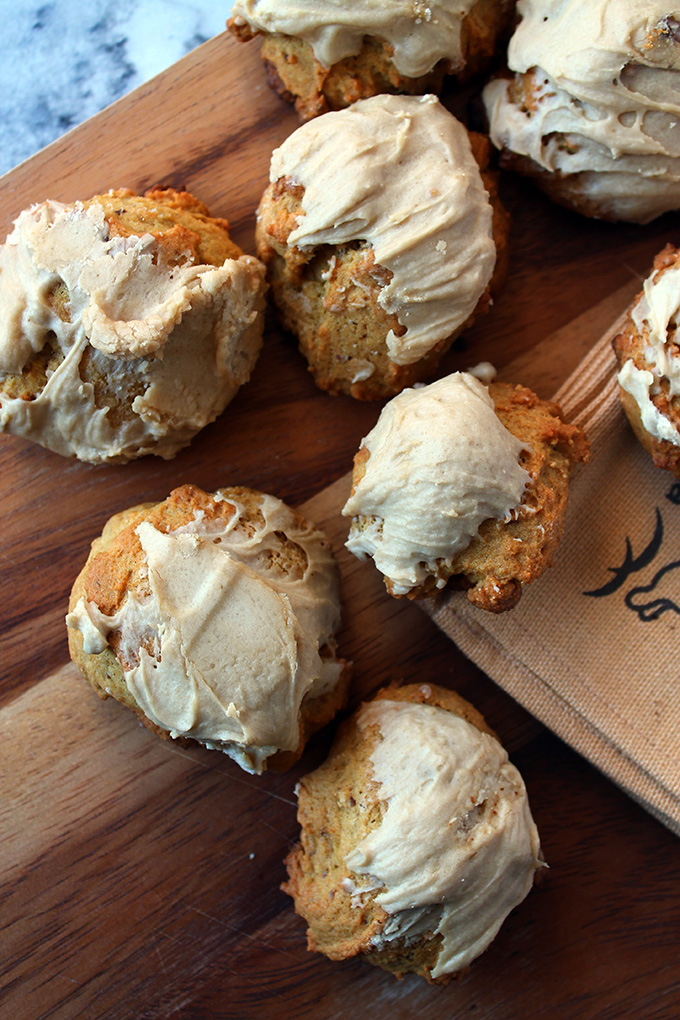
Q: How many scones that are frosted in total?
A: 8